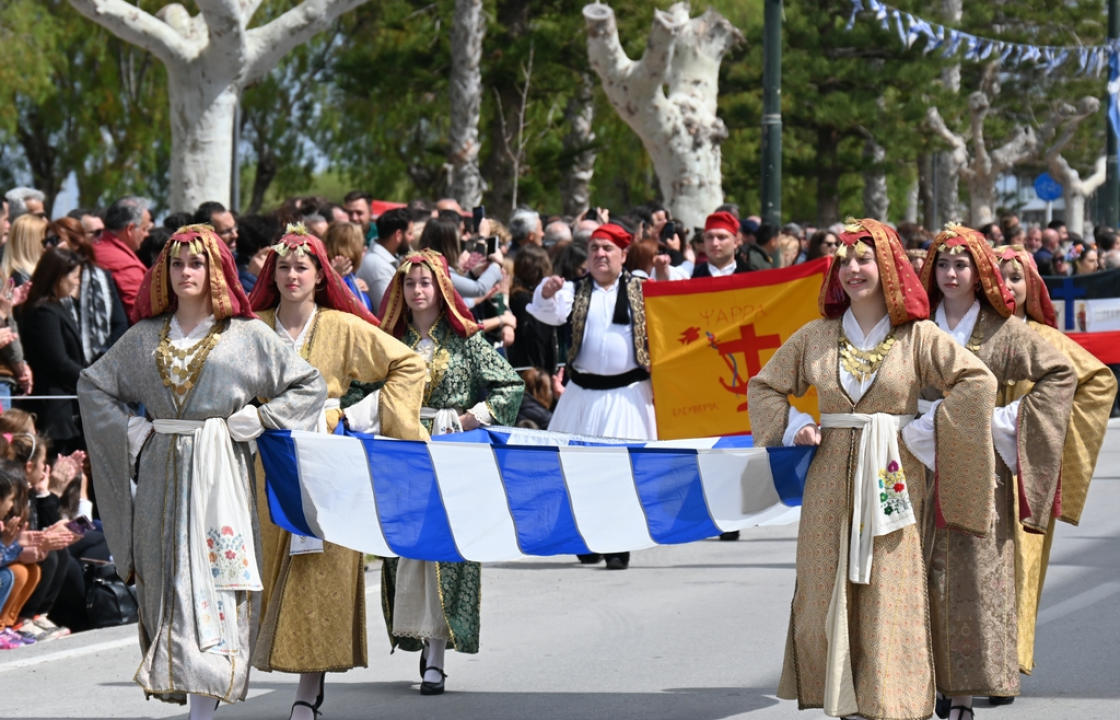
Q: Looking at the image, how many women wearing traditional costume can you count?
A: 6